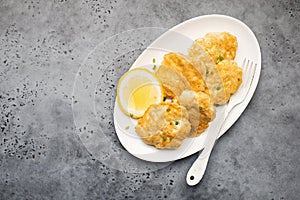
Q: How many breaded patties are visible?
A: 5